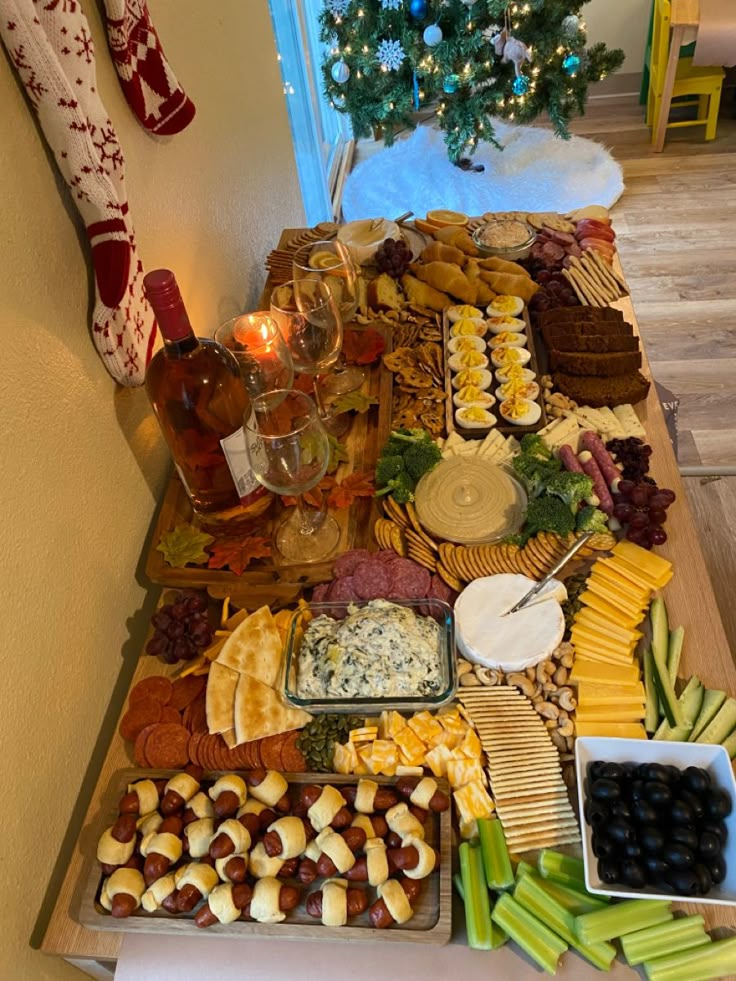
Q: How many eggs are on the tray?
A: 14